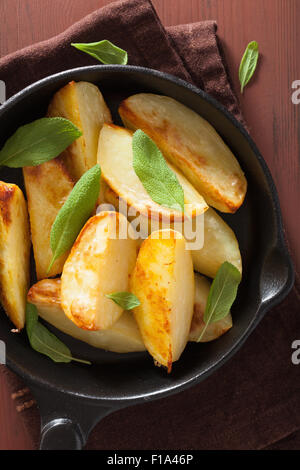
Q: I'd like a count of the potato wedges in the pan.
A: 10